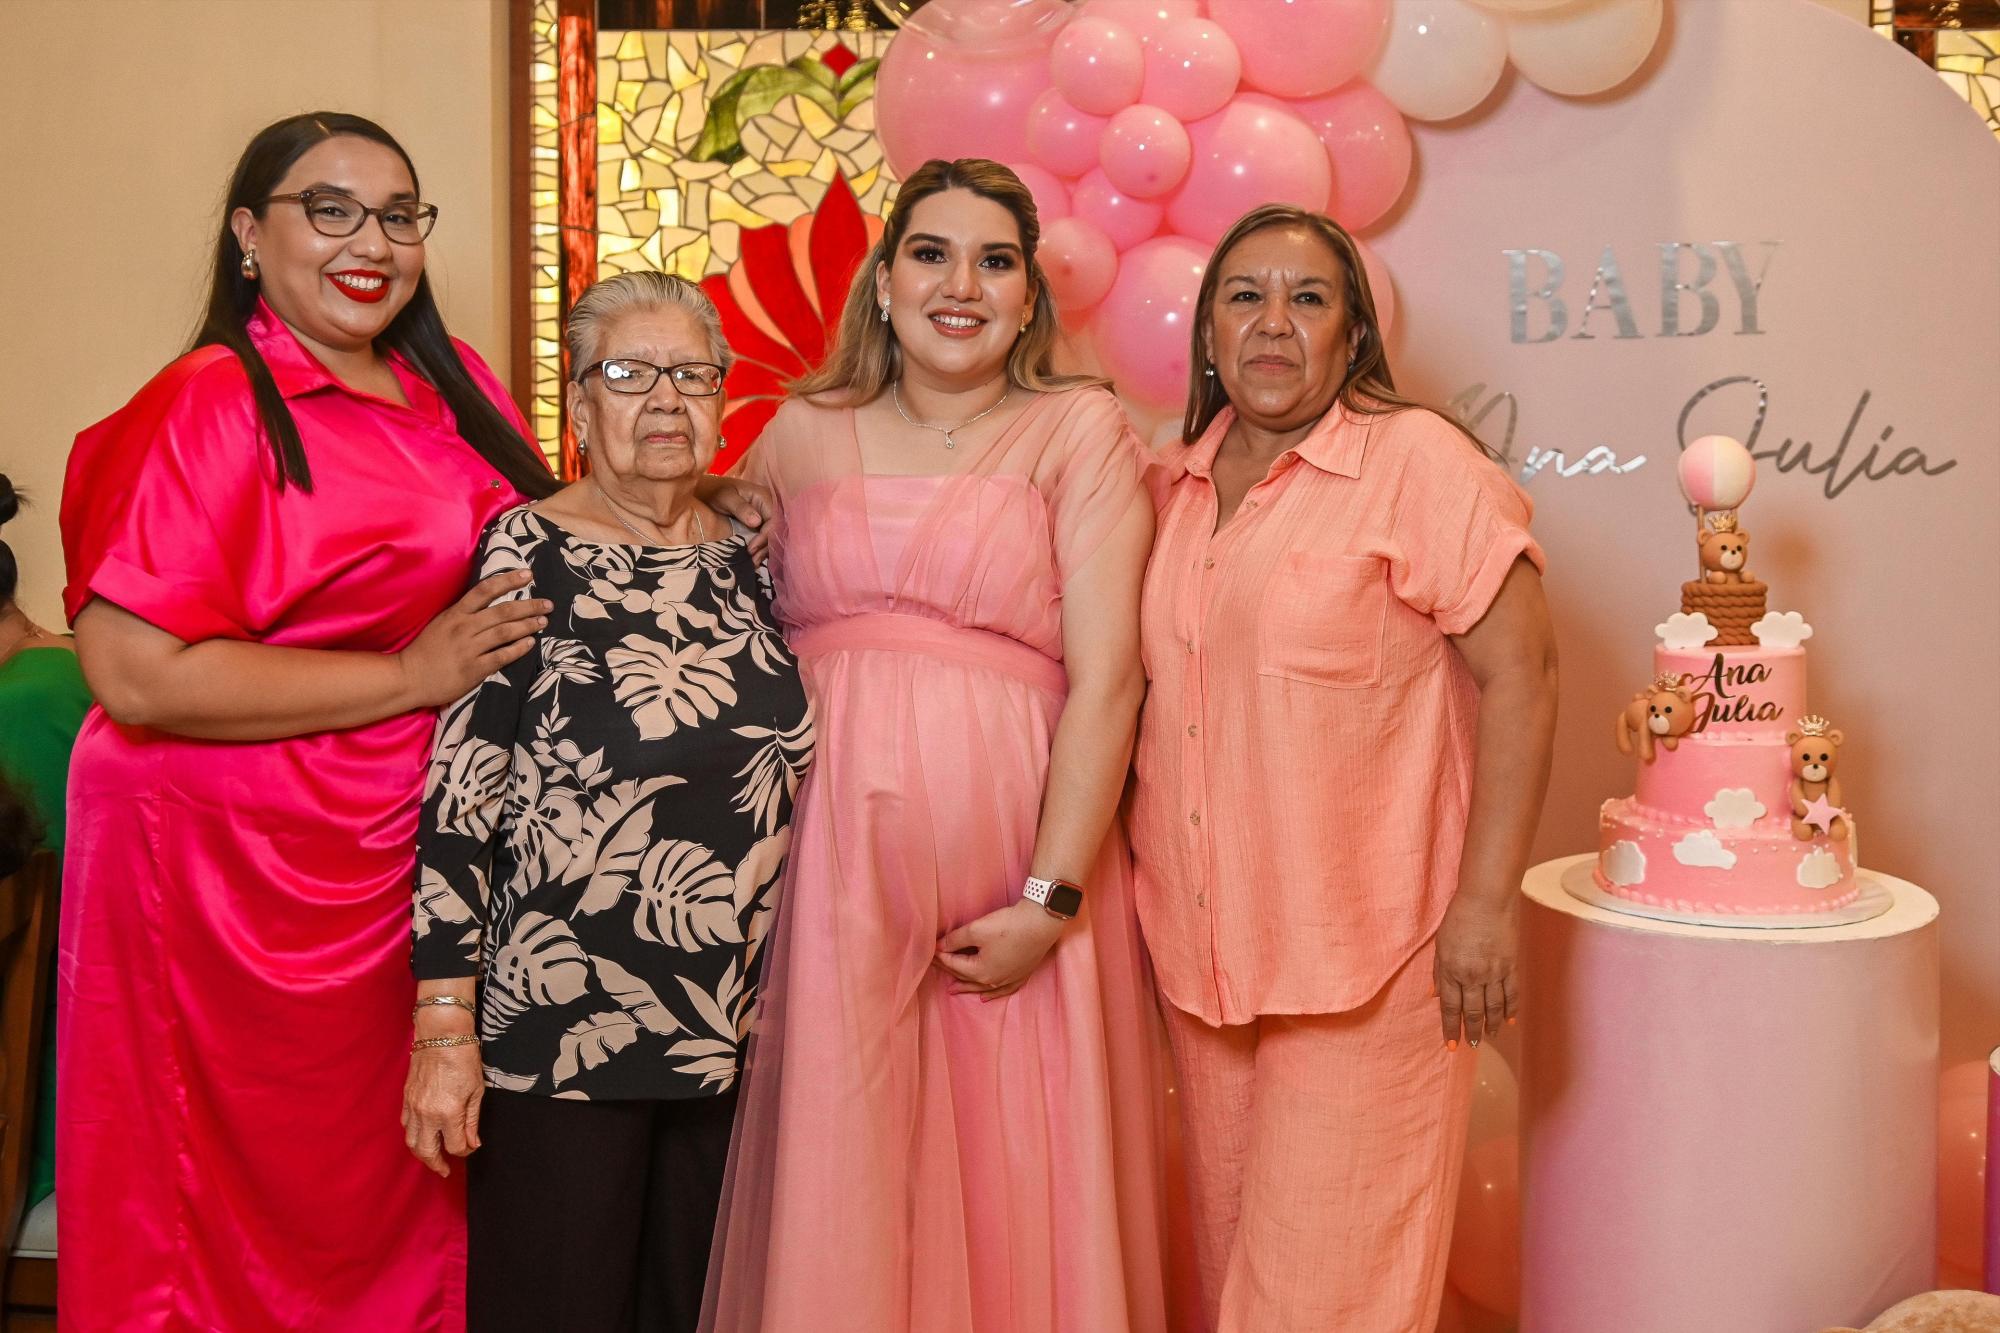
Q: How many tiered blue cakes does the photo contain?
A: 0